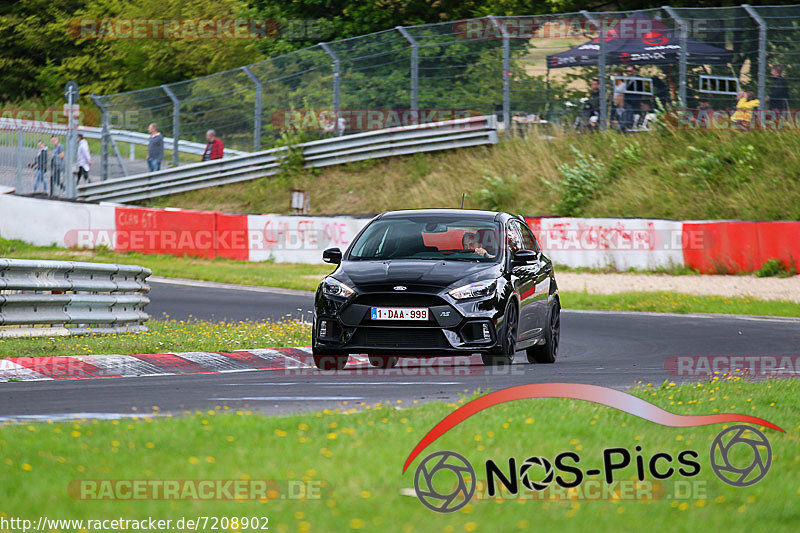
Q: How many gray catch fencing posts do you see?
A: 9